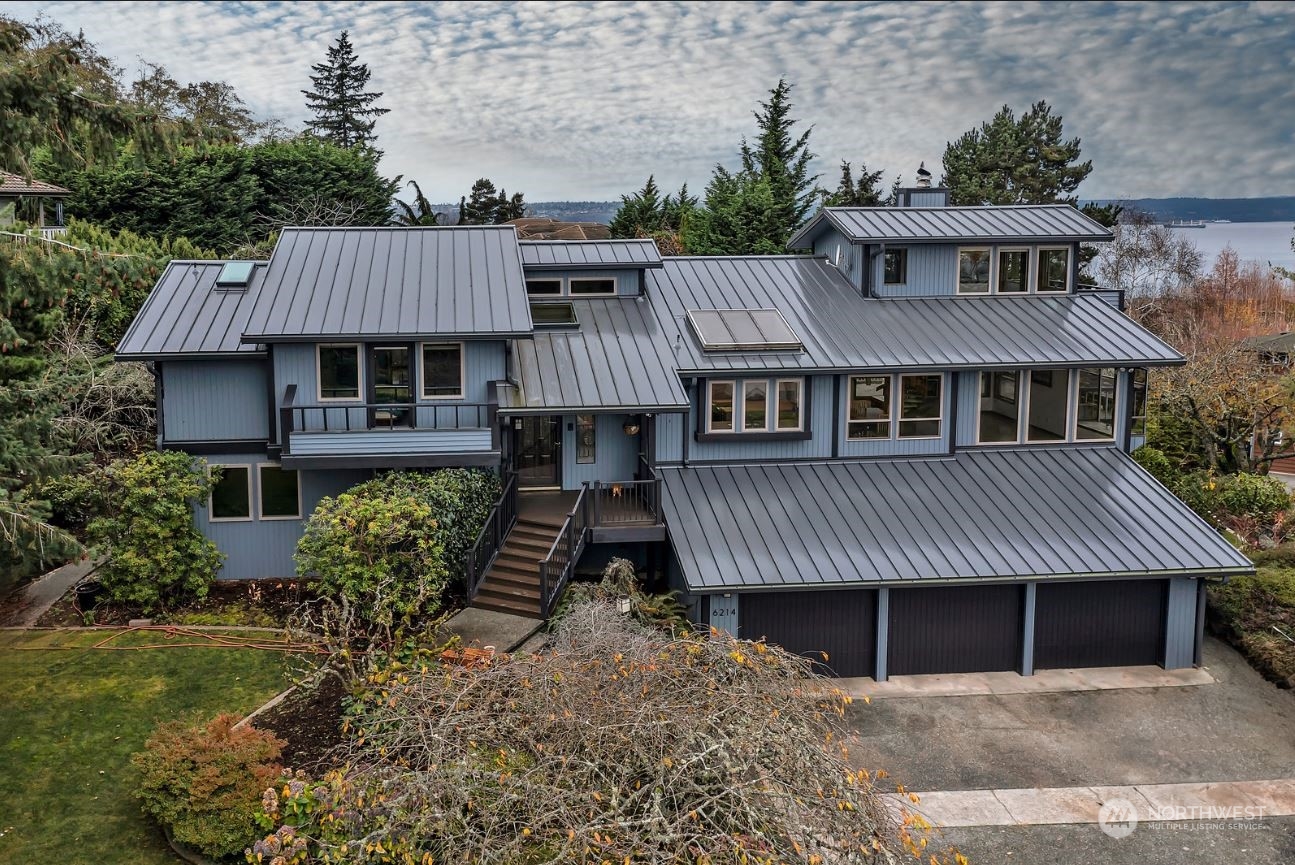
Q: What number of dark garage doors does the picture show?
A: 3